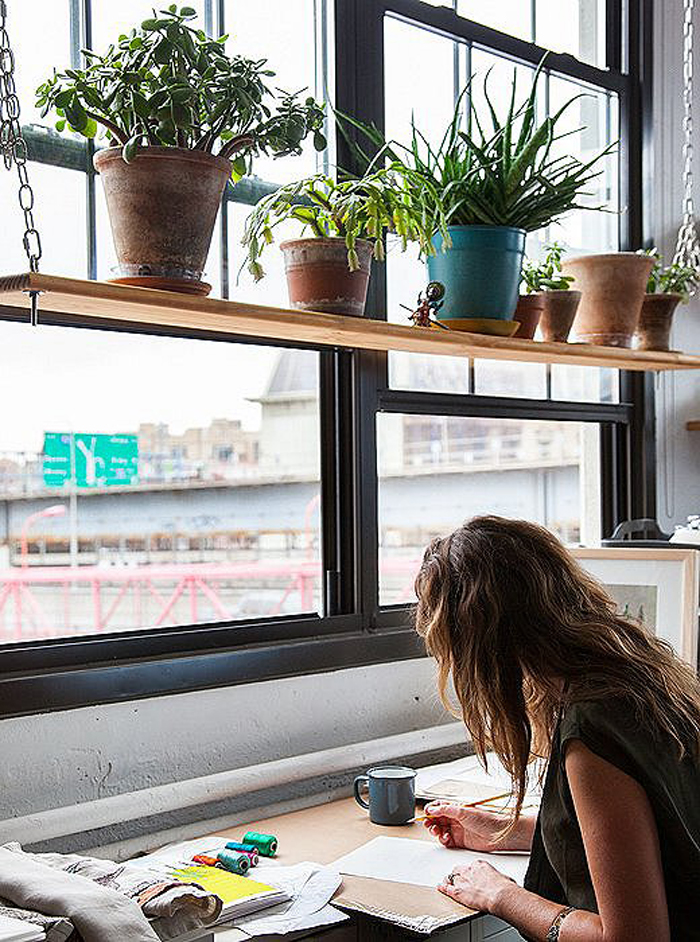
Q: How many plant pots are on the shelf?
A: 7